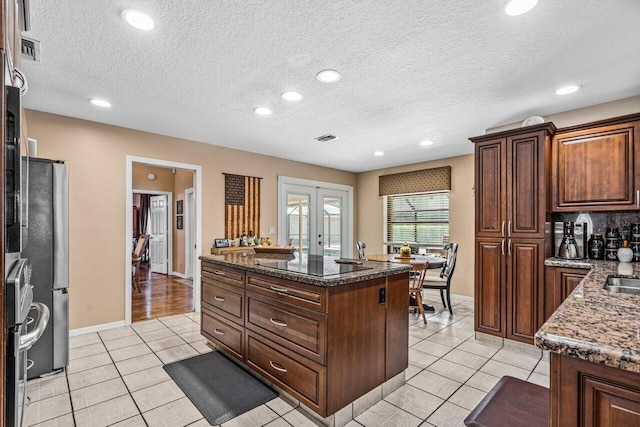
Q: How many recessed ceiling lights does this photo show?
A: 9